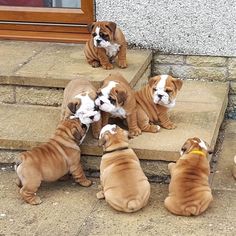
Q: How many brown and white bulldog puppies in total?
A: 7